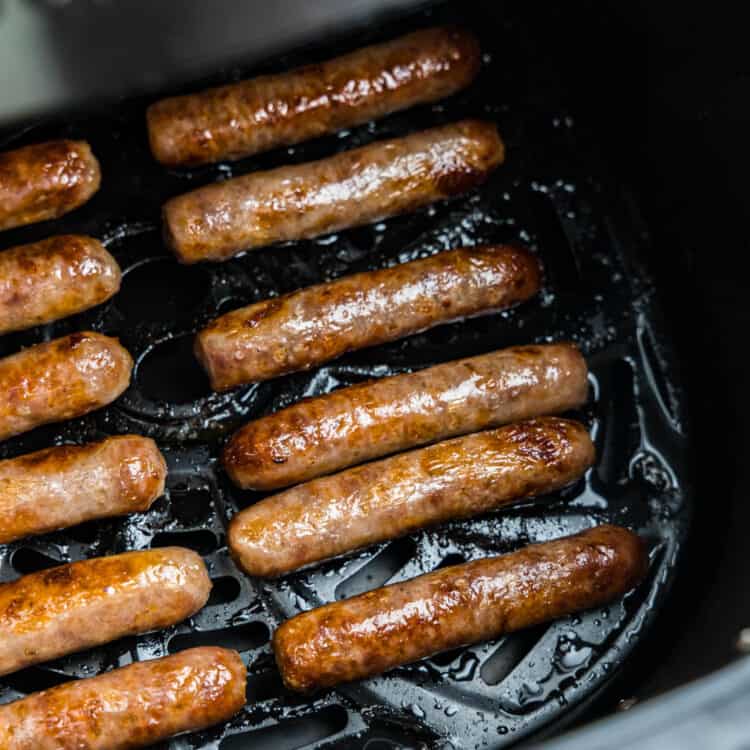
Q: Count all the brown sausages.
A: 12